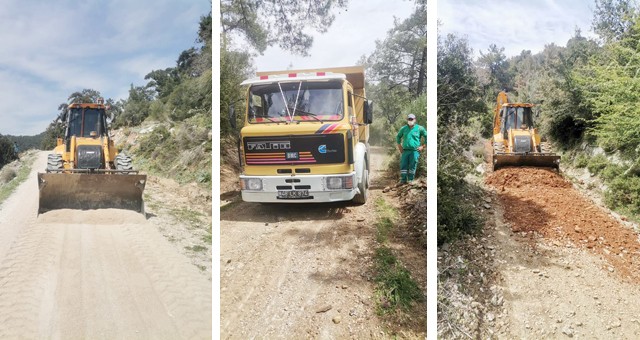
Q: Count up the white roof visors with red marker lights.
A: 1